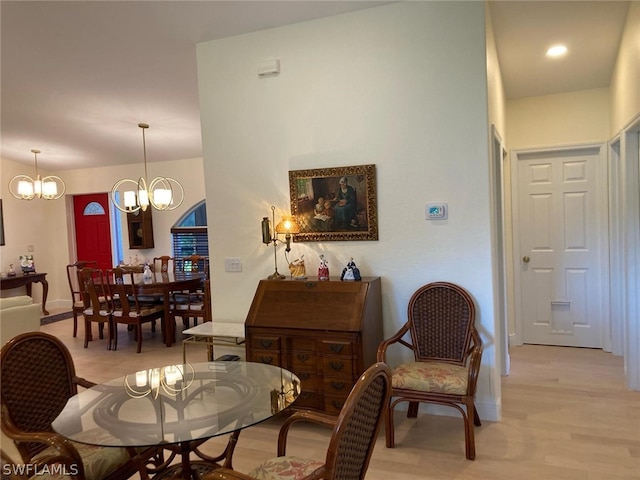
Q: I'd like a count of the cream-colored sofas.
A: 1